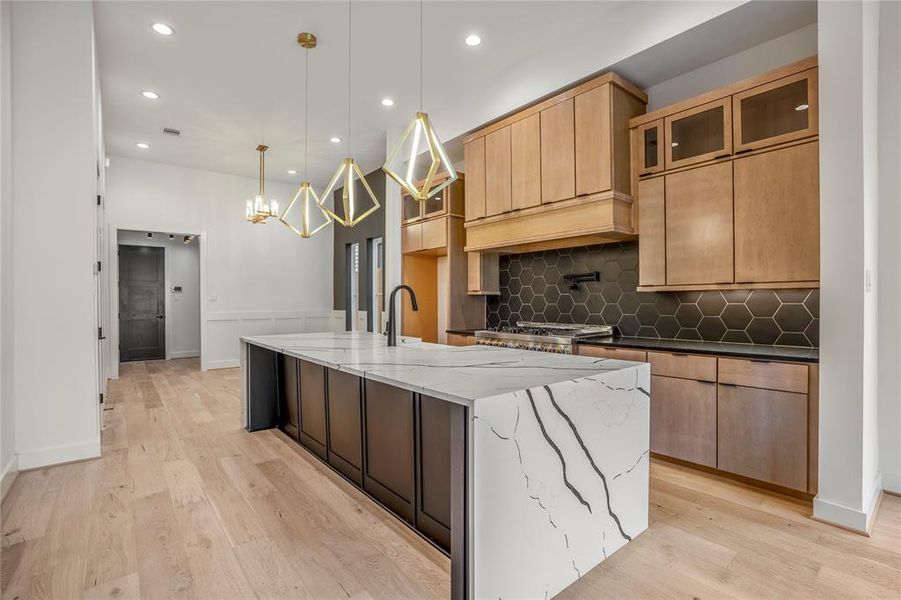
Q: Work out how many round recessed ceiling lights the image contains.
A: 7